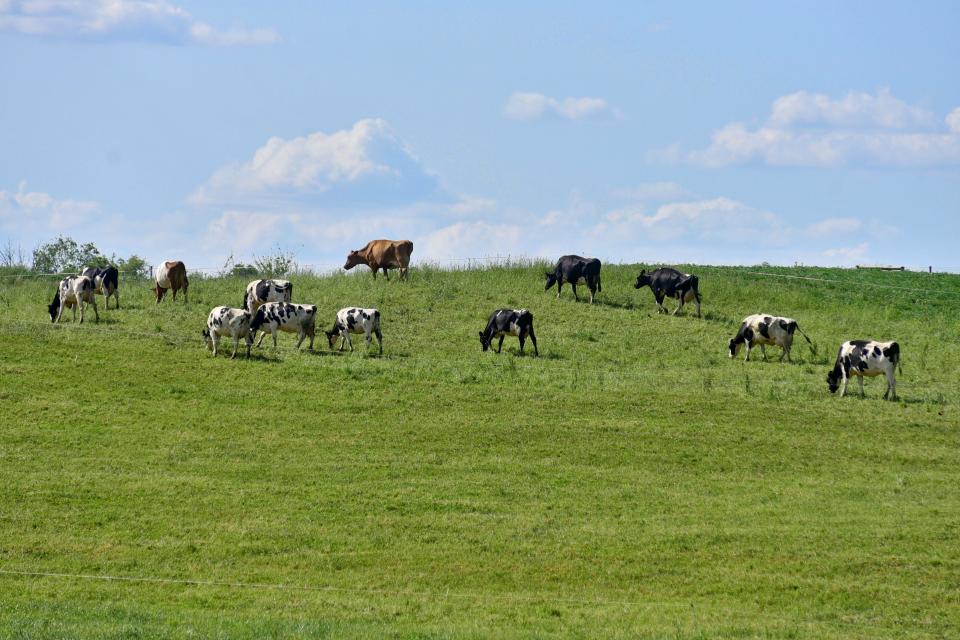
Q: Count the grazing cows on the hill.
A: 13